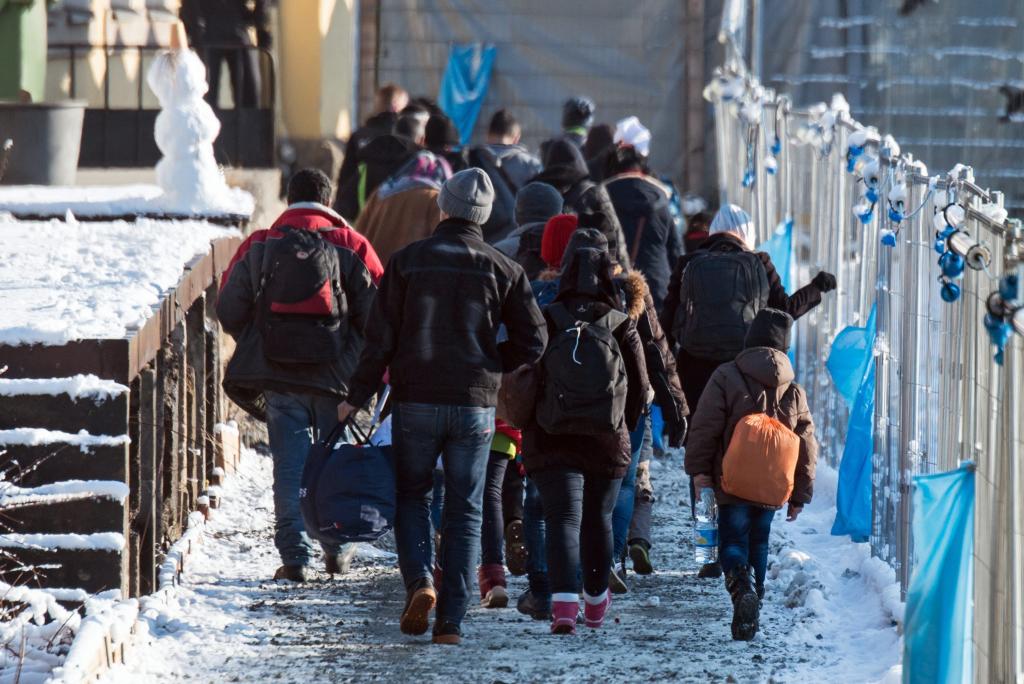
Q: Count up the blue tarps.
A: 4